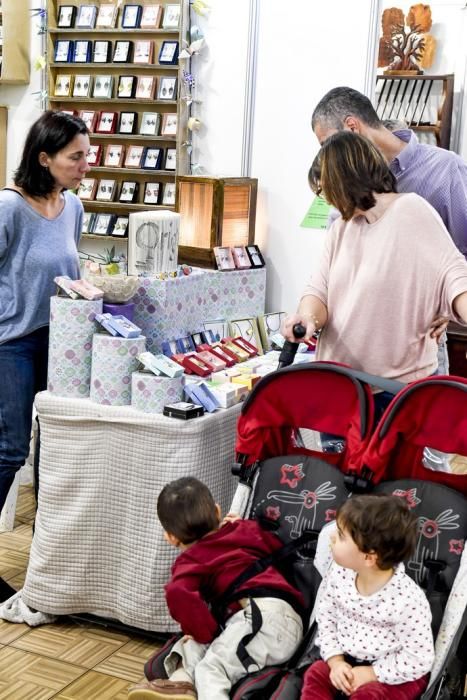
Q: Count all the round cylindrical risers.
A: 3